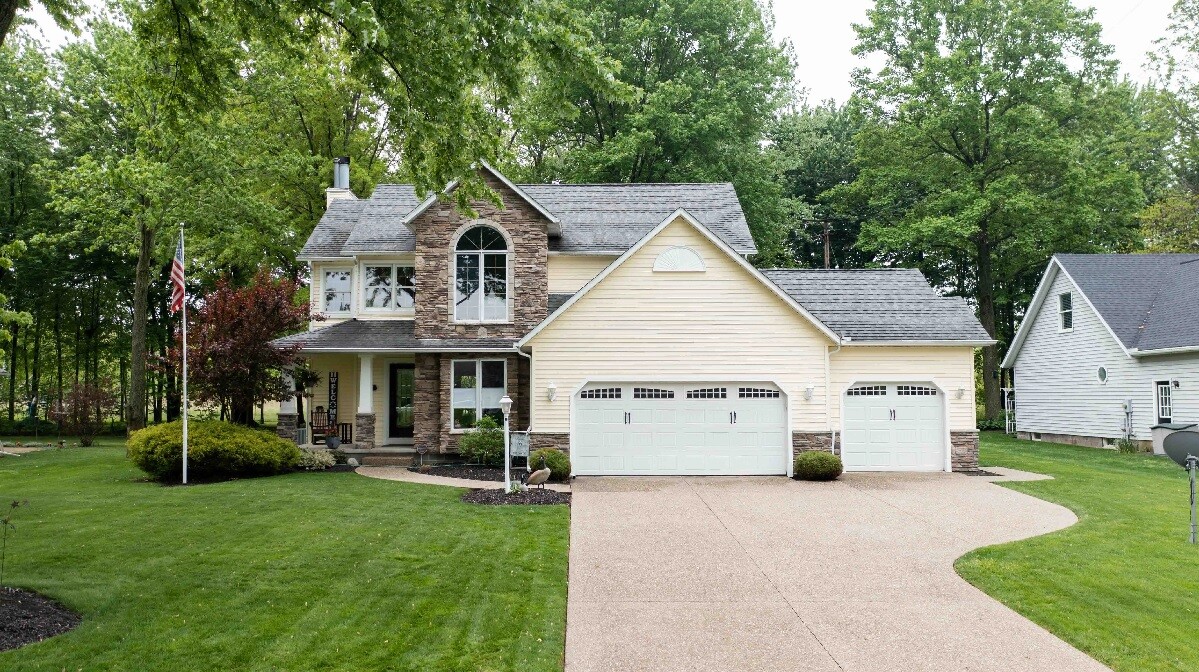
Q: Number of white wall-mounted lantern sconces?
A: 3